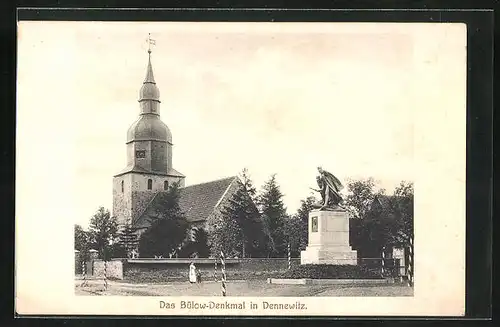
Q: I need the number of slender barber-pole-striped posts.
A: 7